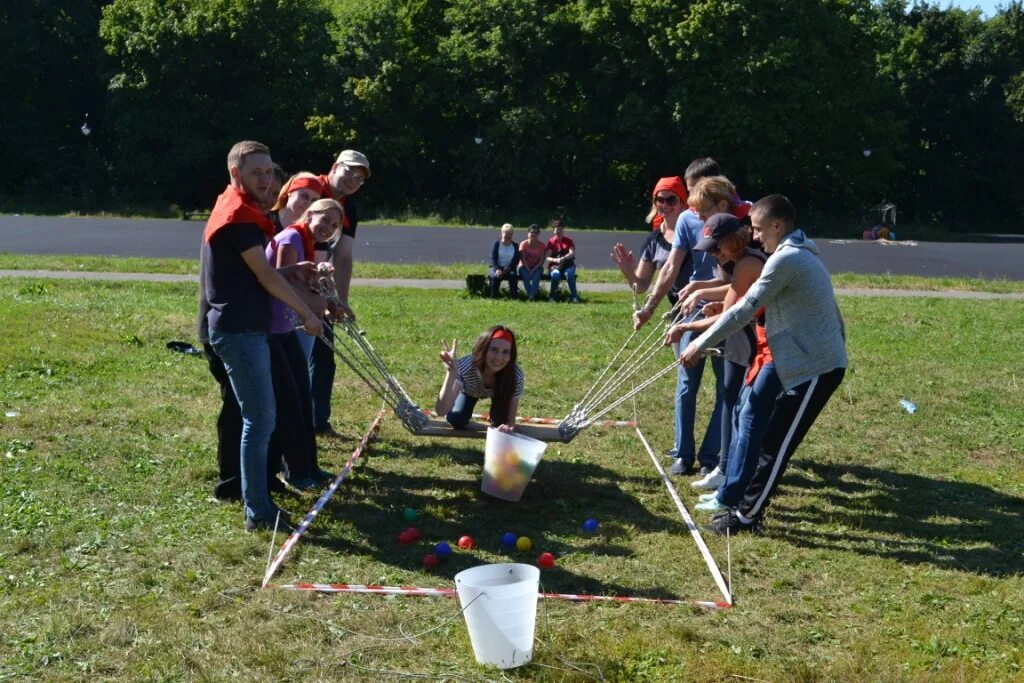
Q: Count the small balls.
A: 10